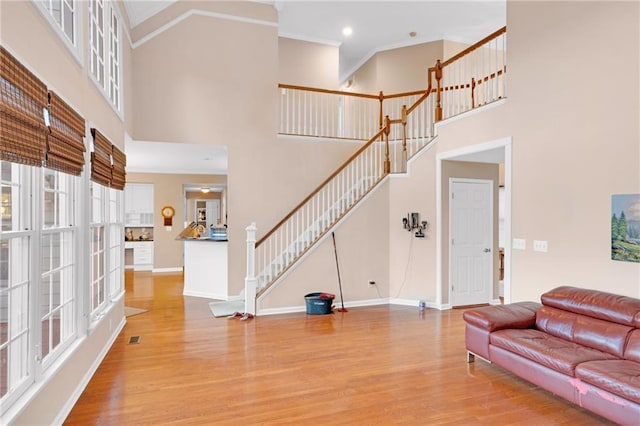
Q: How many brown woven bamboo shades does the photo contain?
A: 4